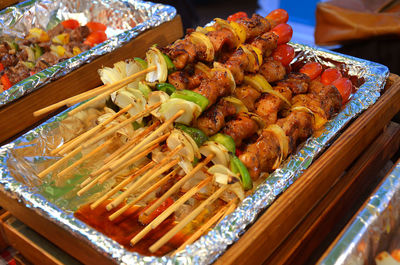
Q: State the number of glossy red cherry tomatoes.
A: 7